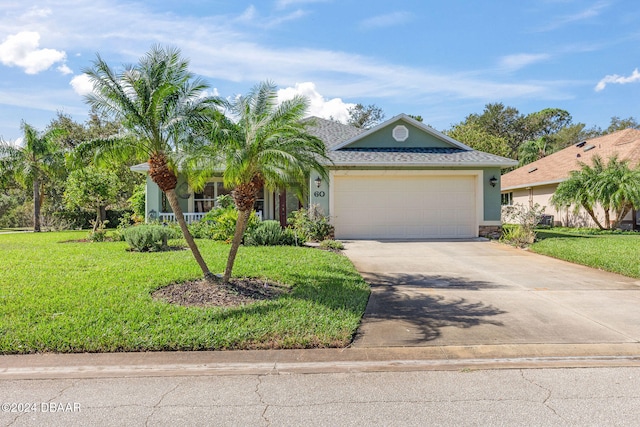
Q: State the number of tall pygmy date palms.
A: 2